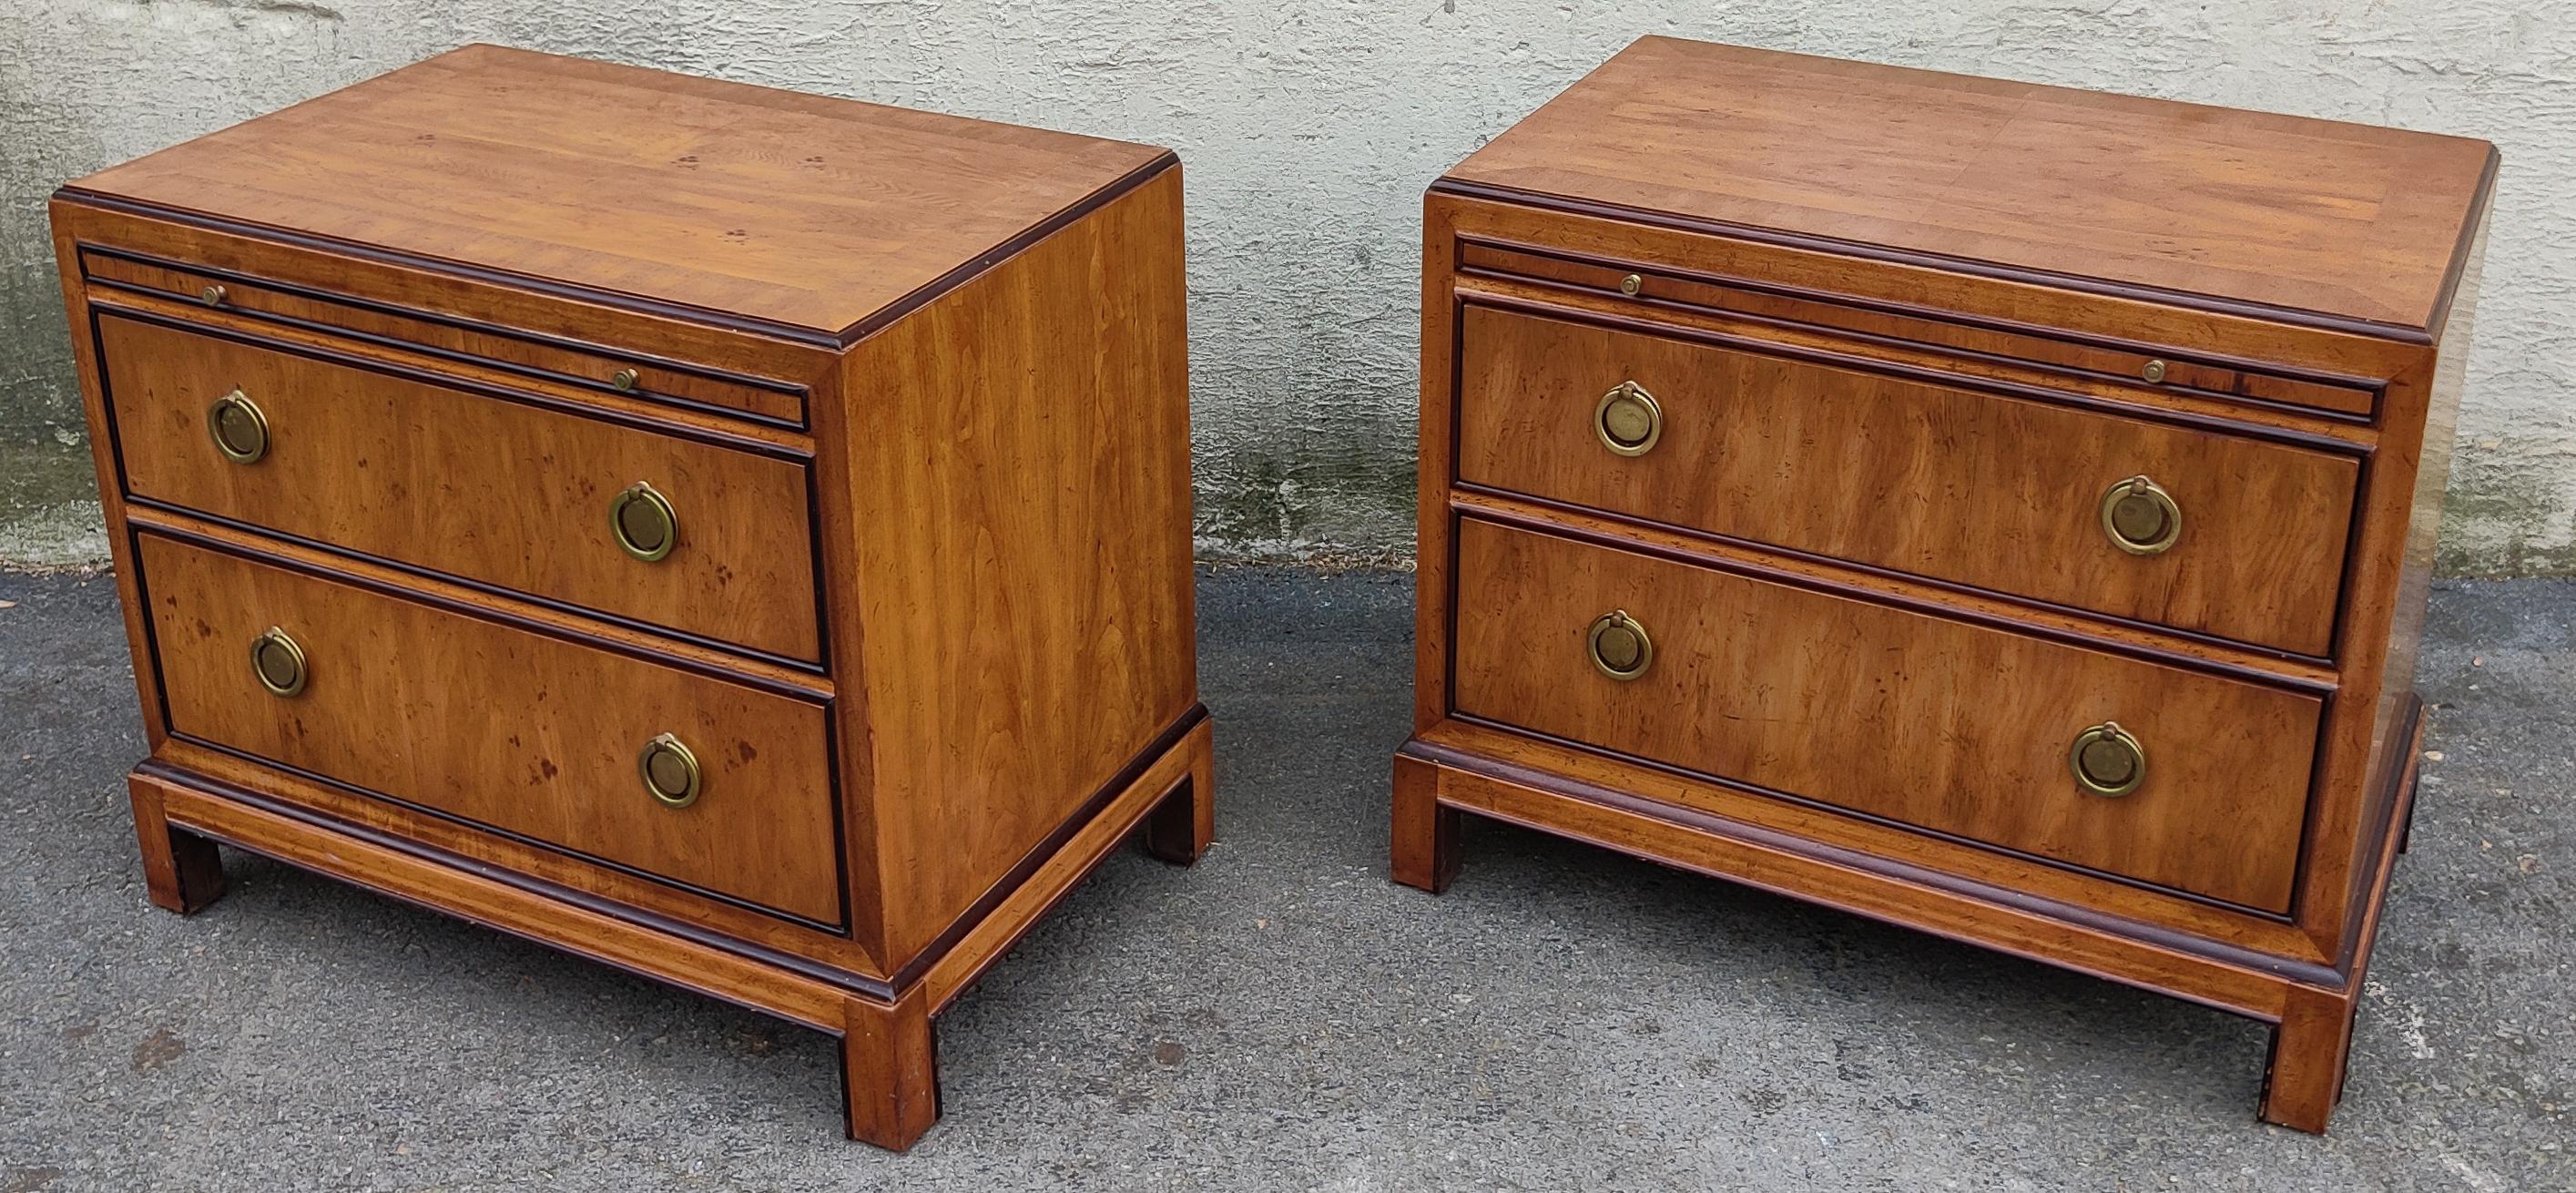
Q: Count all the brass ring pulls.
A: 8